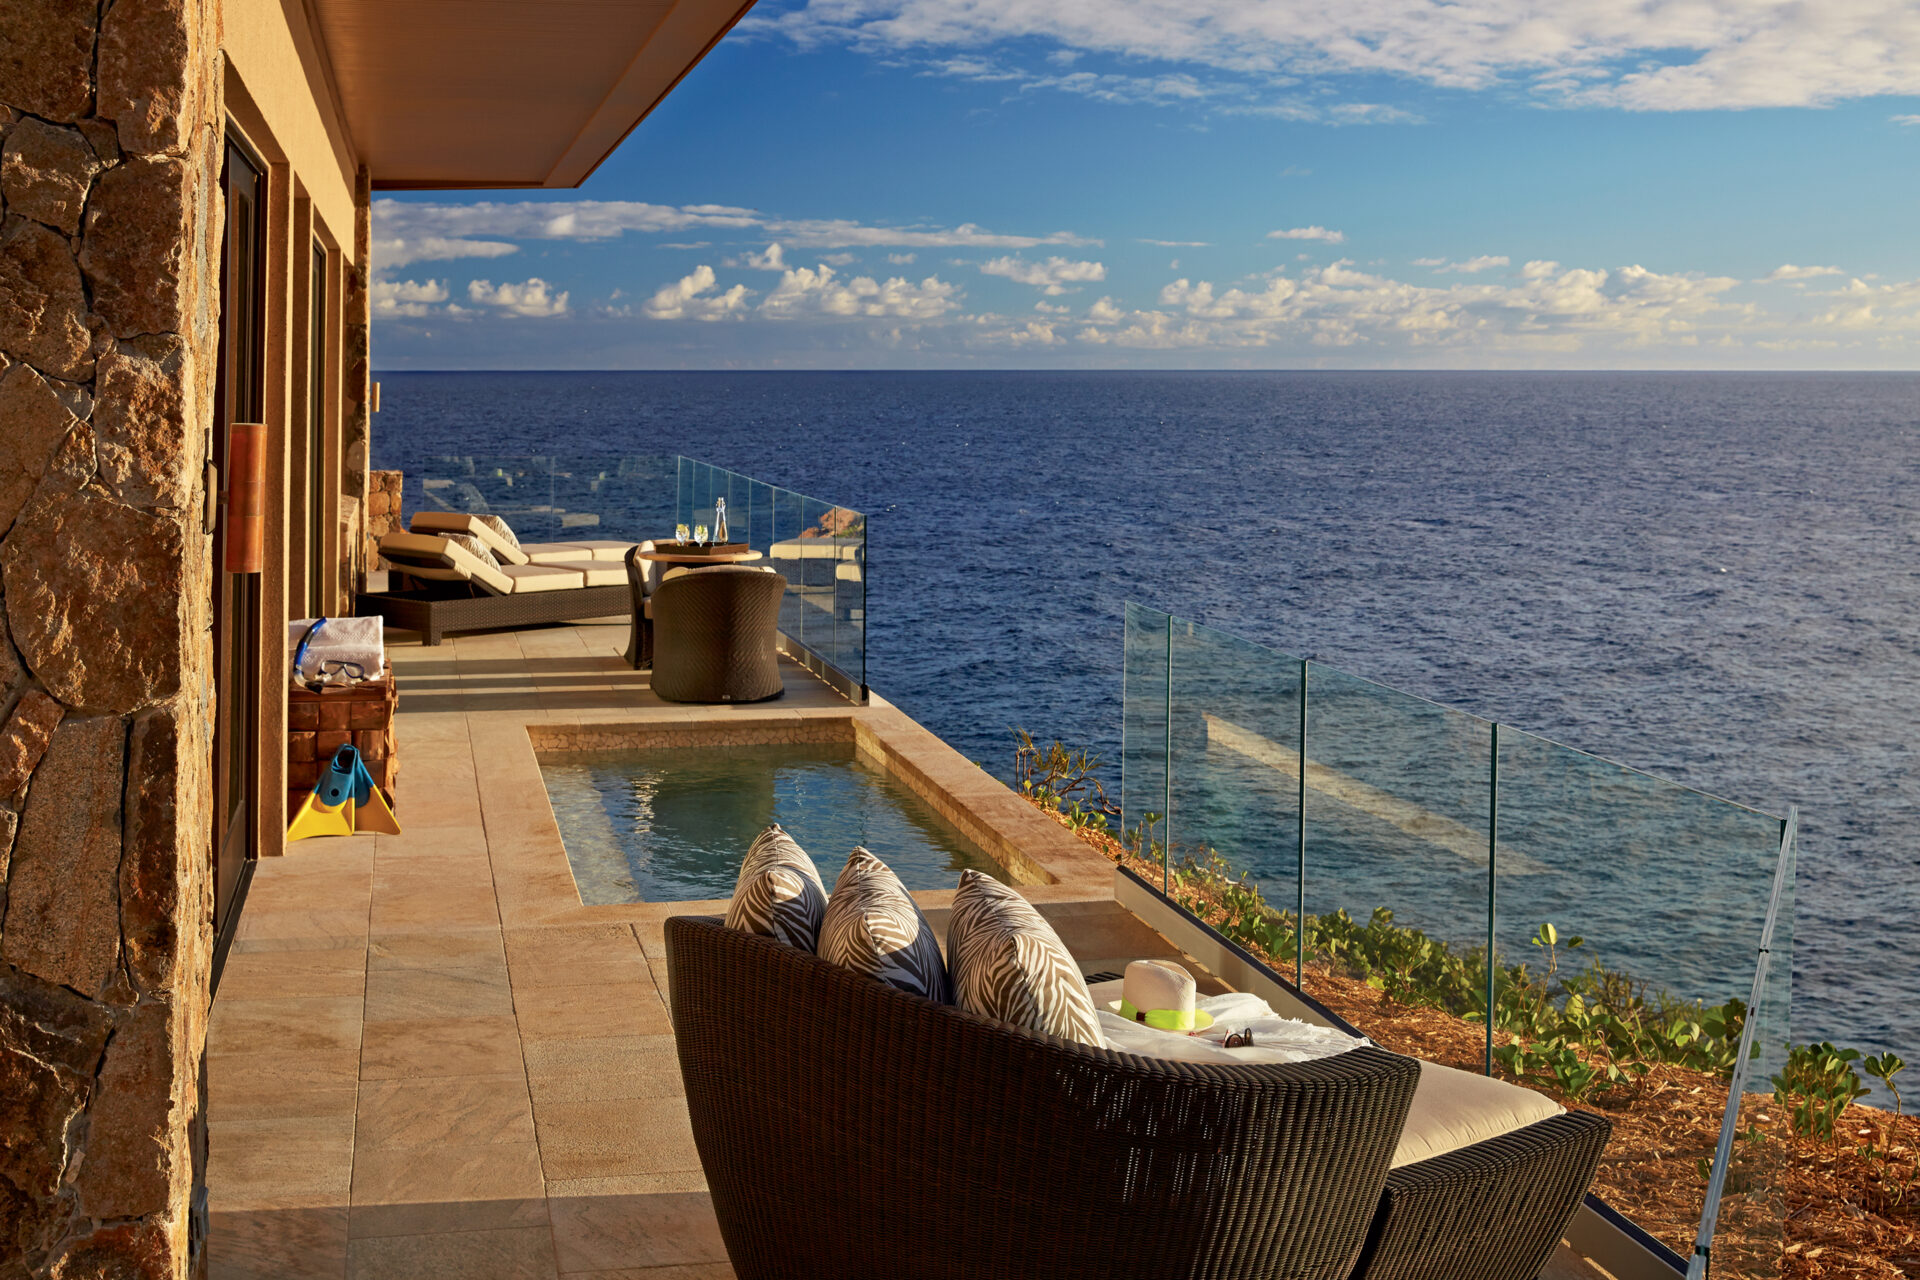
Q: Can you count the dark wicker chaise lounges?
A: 2